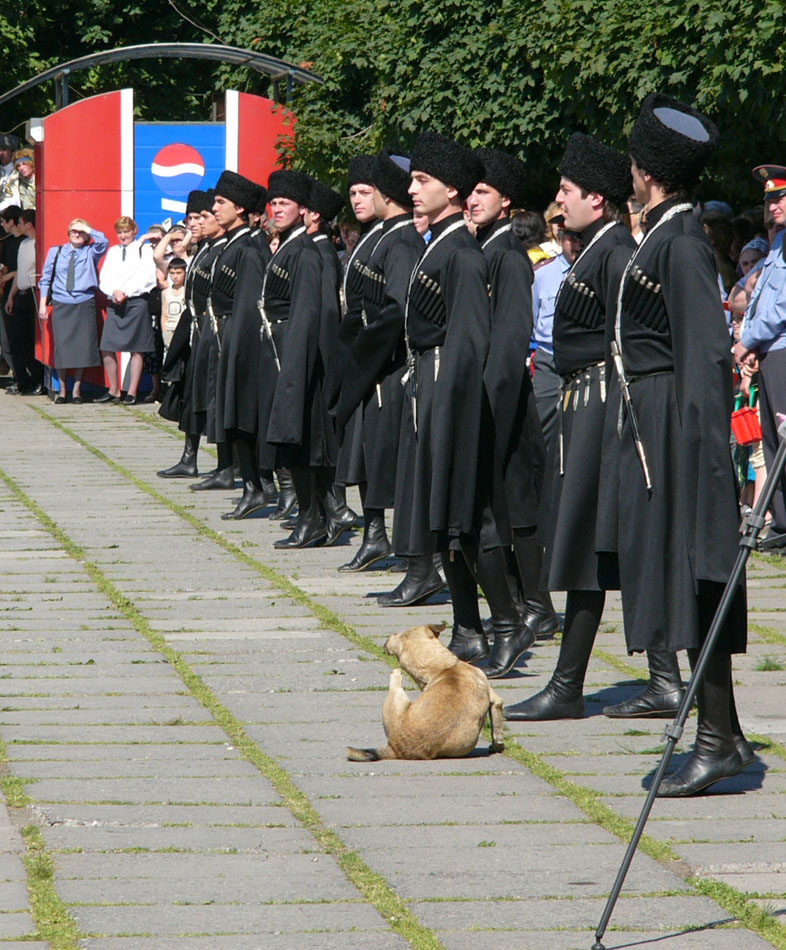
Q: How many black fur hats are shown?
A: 12